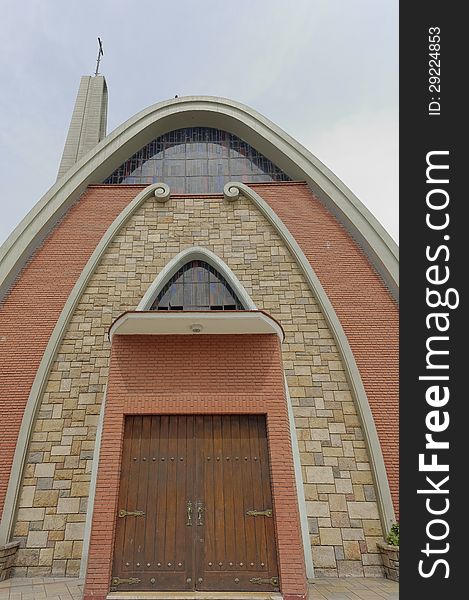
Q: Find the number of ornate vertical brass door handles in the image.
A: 2